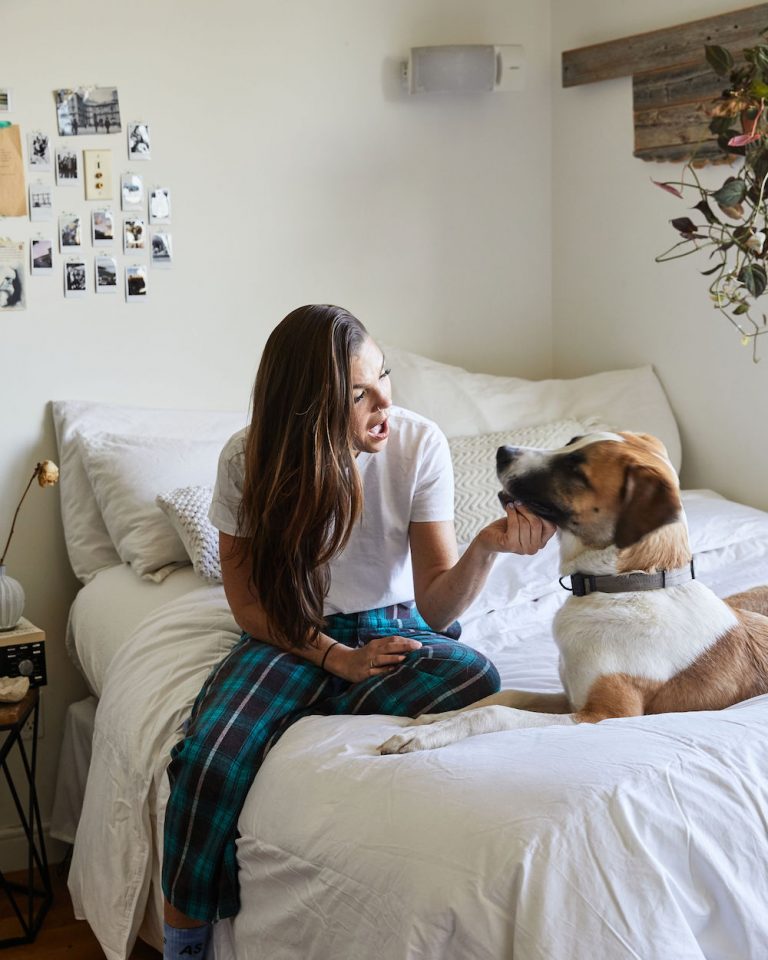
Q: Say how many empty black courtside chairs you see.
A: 0